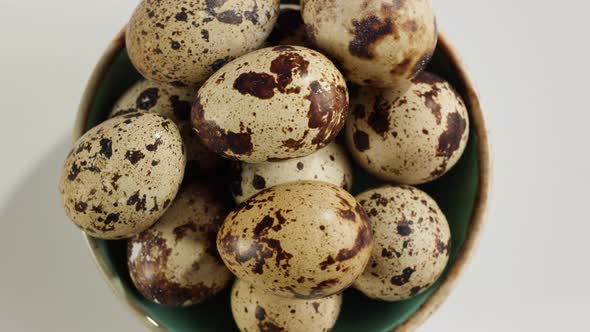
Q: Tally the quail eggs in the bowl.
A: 12